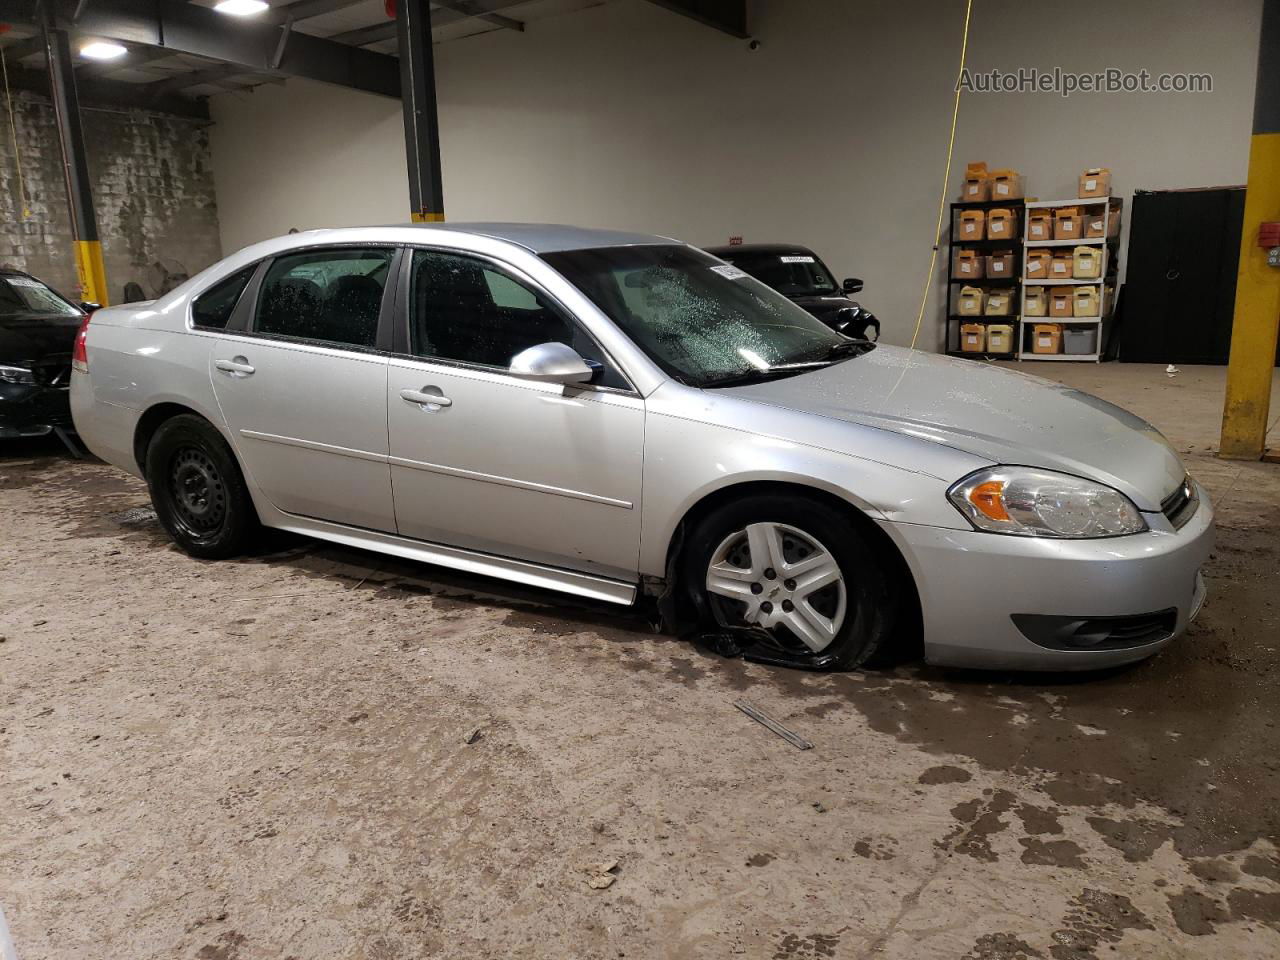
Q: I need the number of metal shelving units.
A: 2